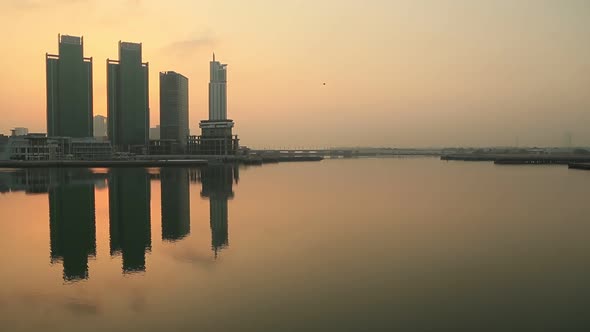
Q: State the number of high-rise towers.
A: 4